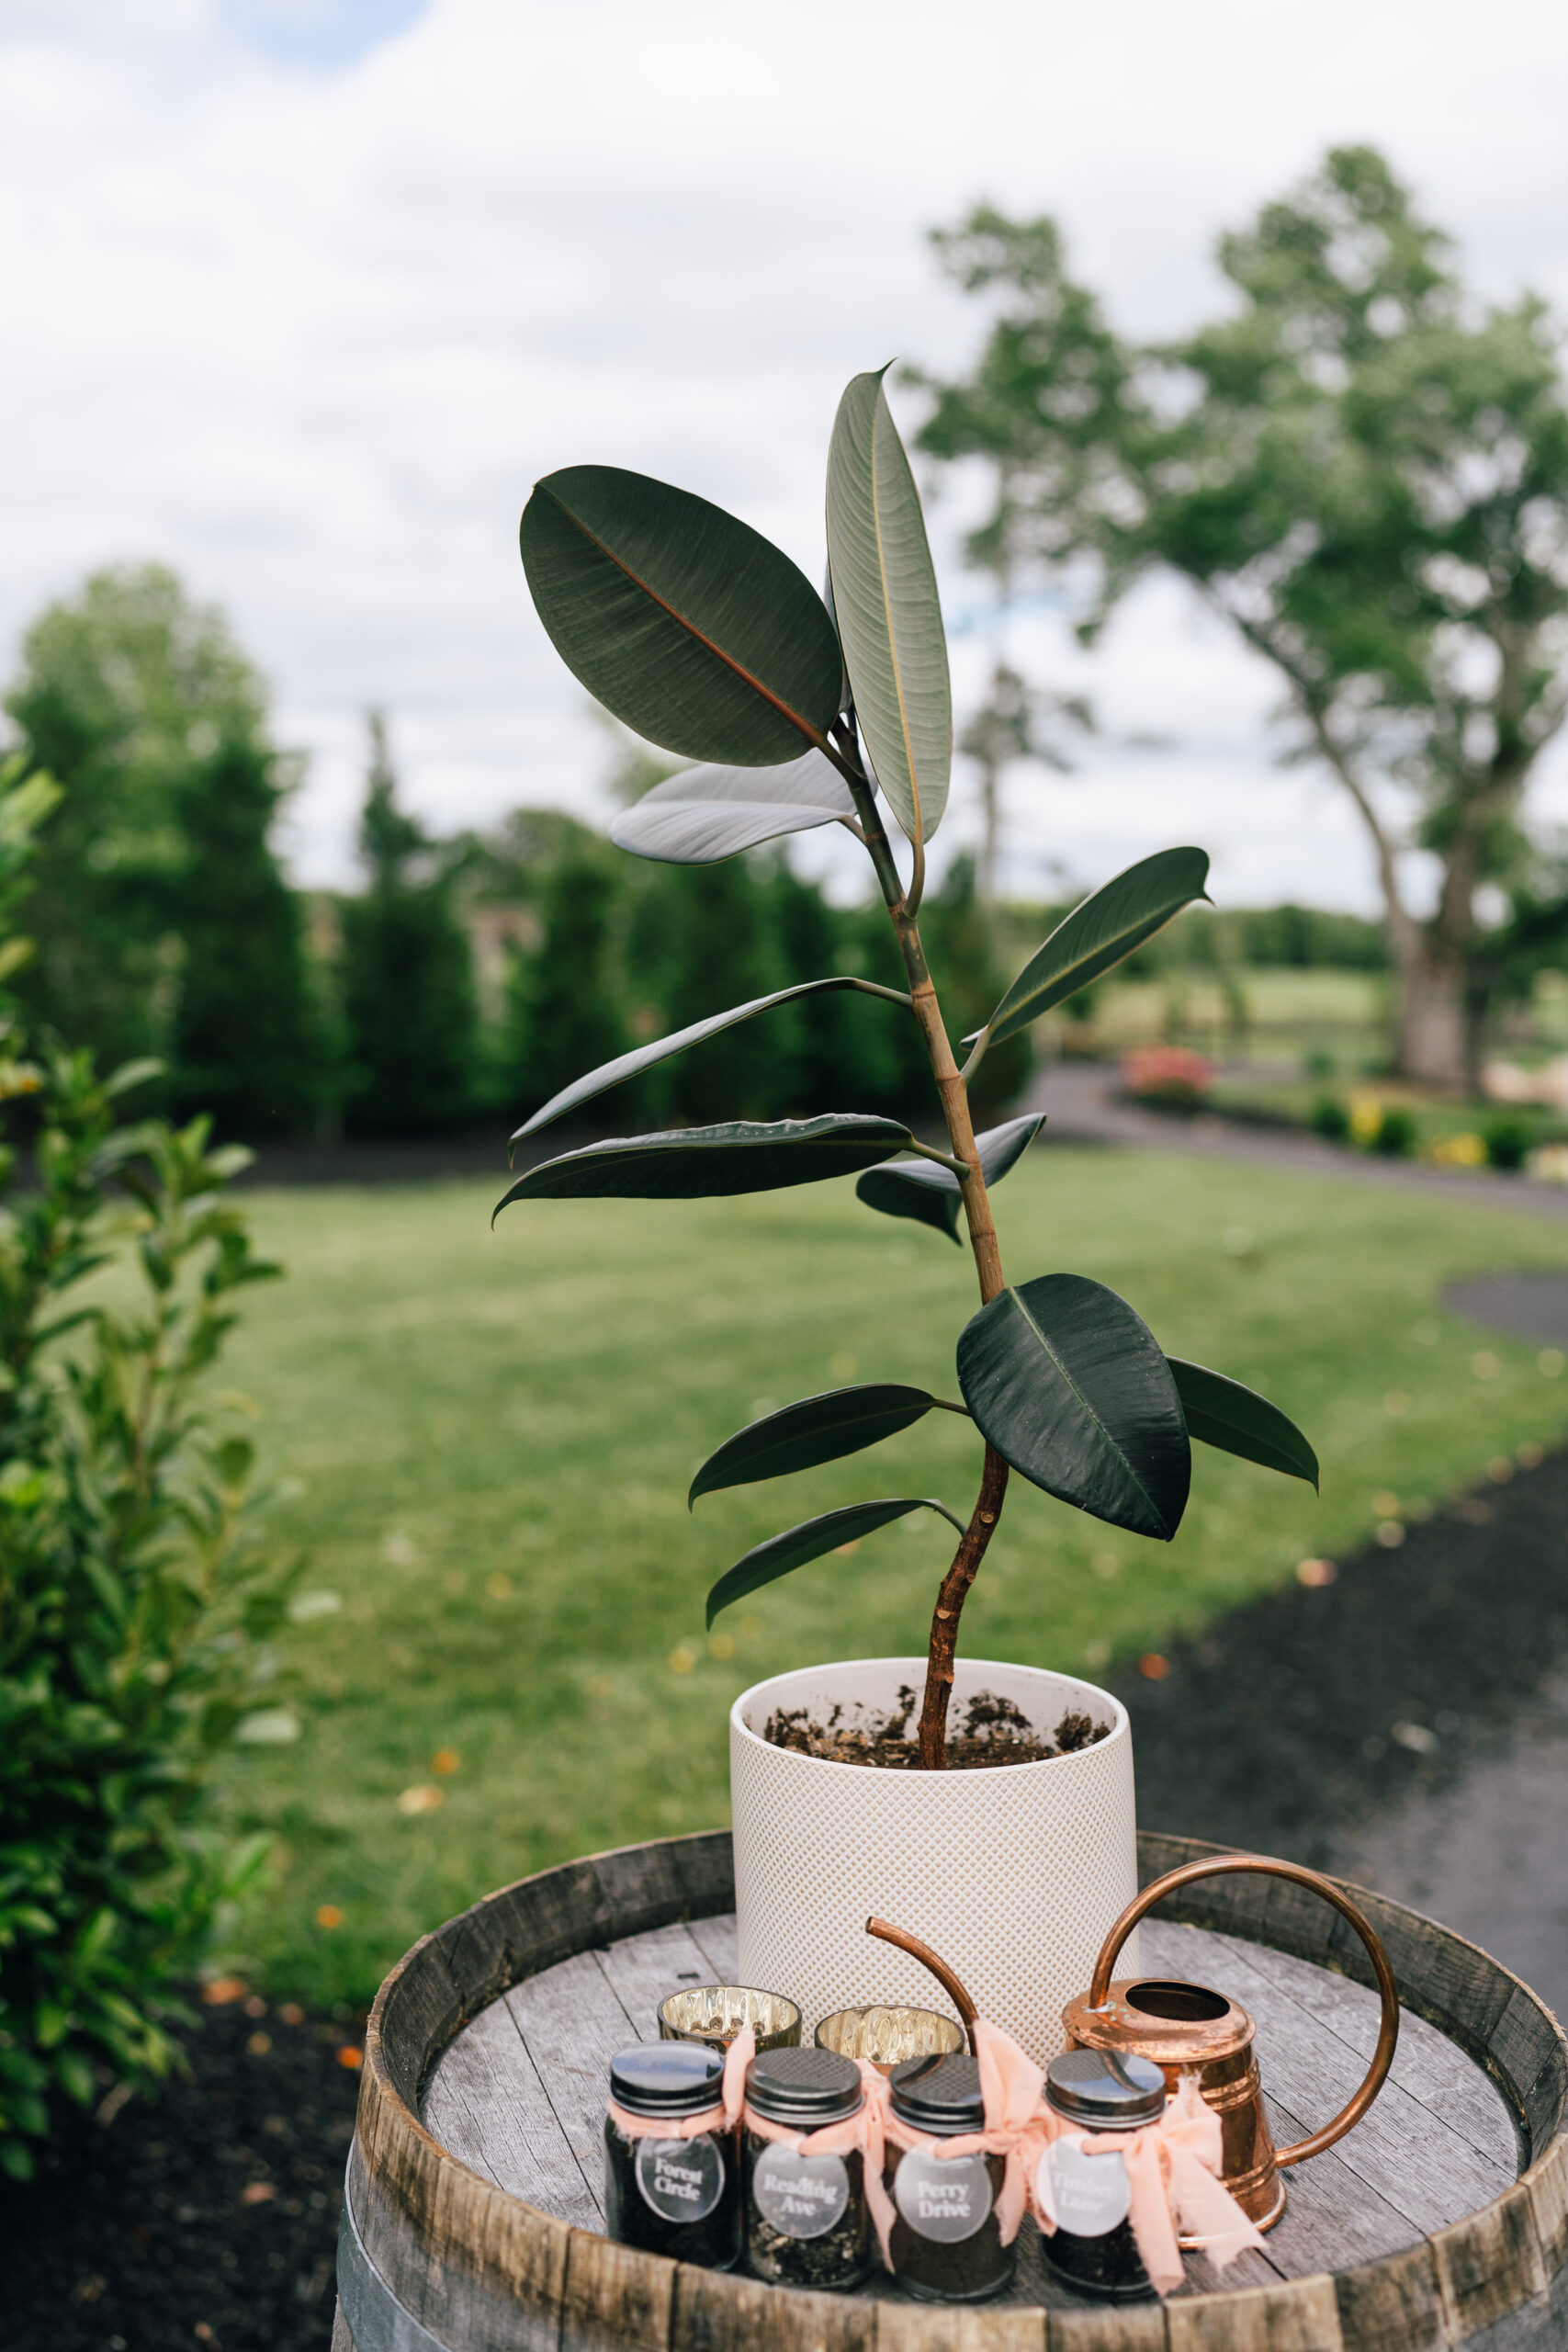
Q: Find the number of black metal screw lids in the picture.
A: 4